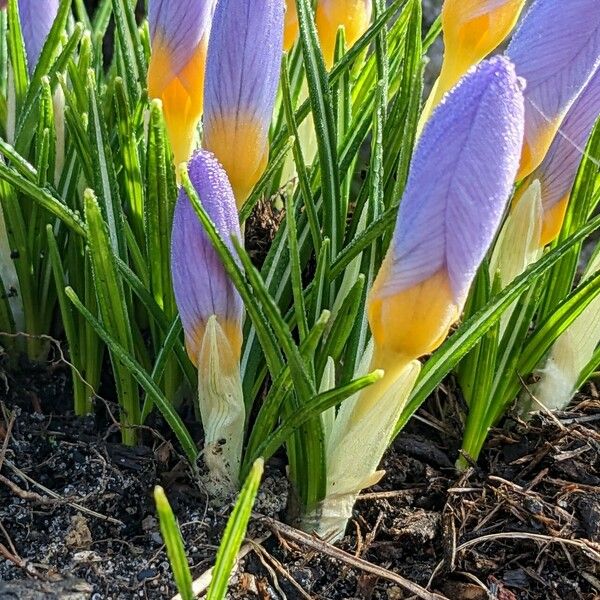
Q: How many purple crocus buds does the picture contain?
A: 7